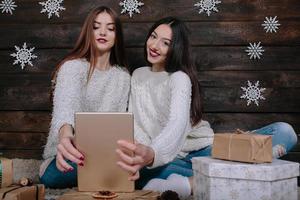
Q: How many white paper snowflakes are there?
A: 8